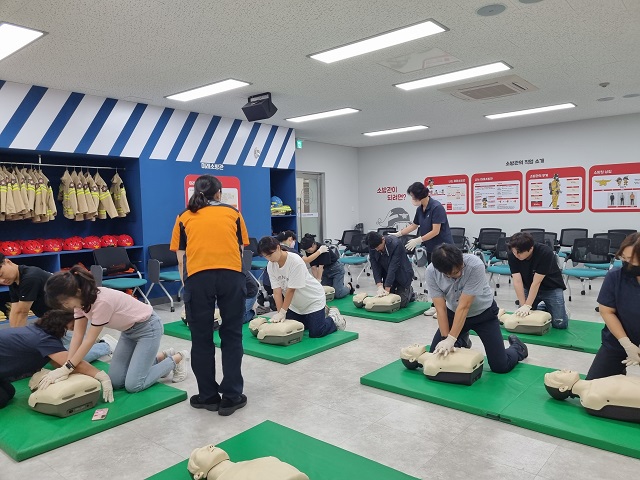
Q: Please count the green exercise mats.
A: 6